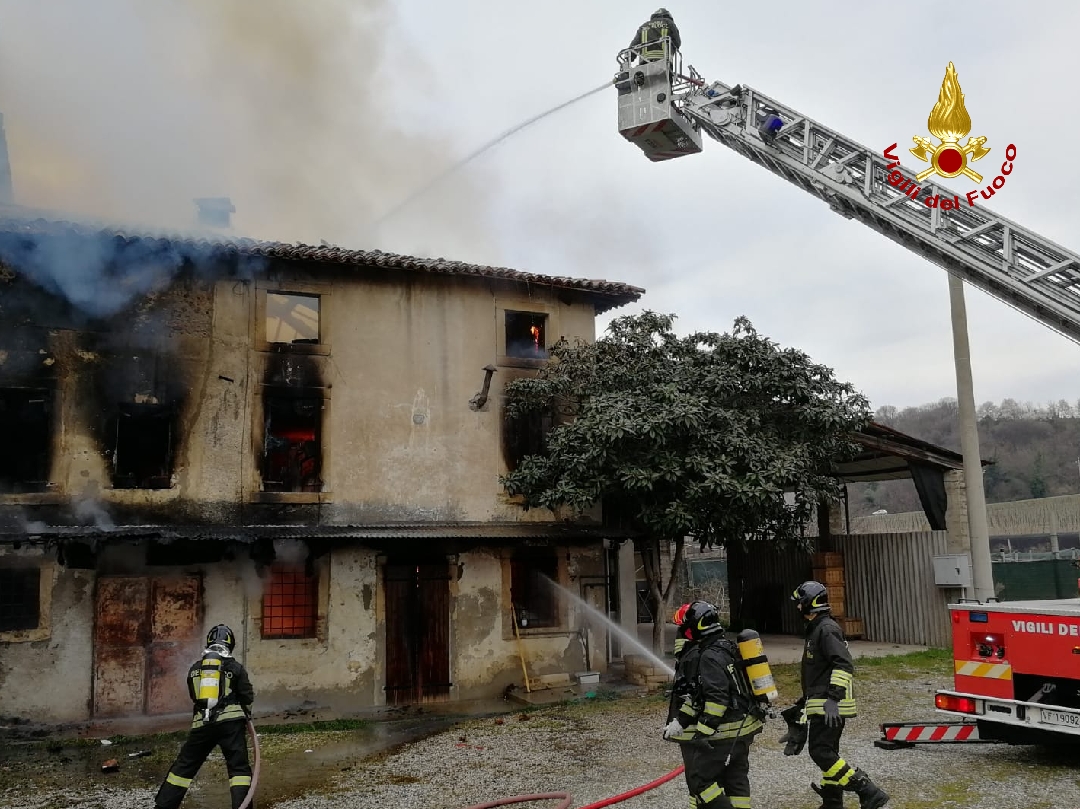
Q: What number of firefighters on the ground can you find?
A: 4